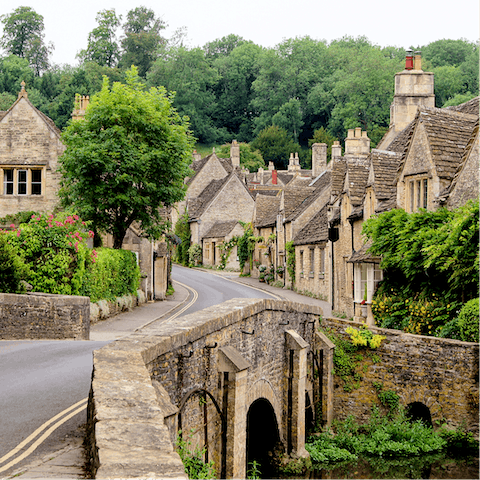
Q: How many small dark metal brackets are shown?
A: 6